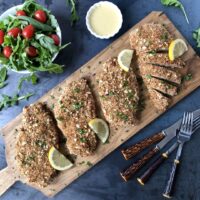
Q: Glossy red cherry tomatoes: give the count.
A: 8